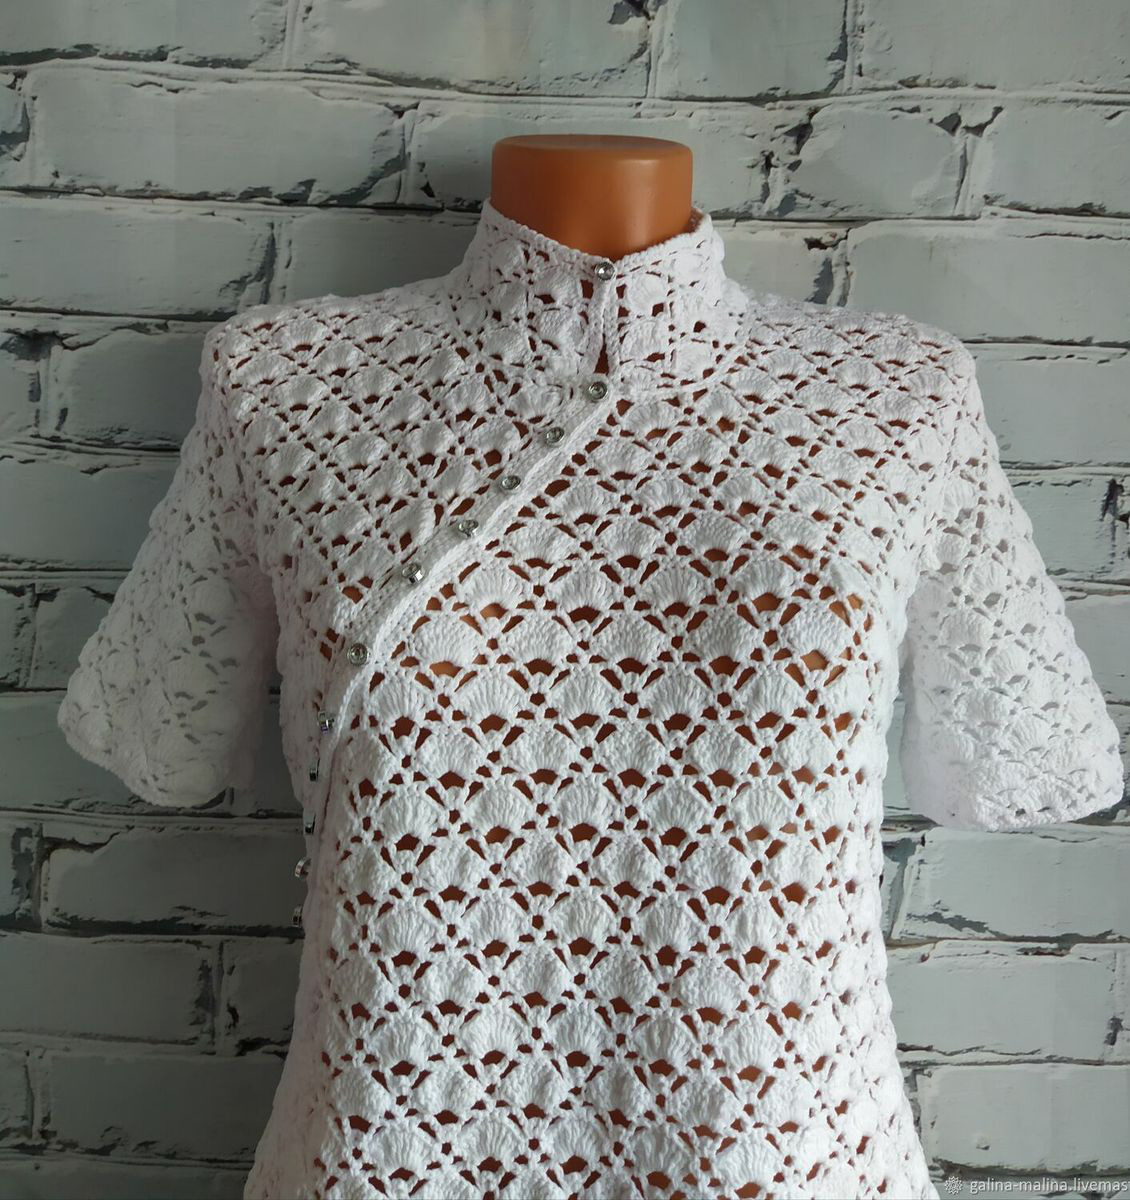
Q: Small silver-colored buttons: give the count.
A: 12